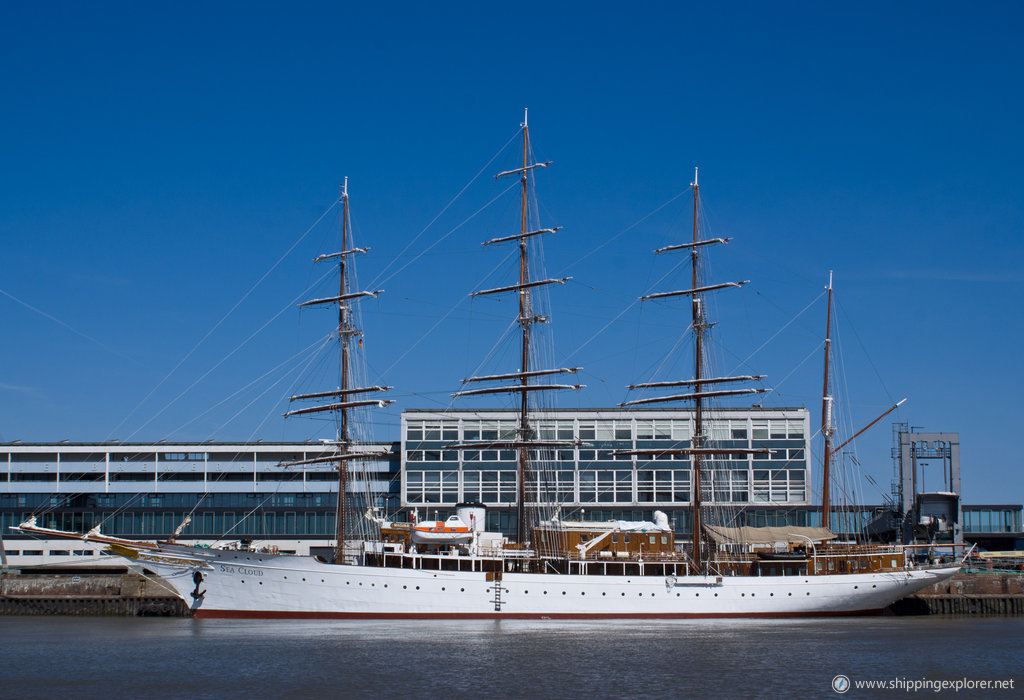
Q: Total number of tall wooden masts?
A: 4